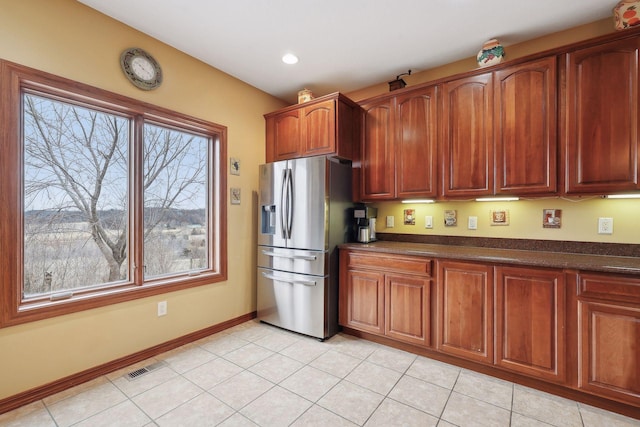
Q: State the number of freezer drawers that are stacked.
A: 2